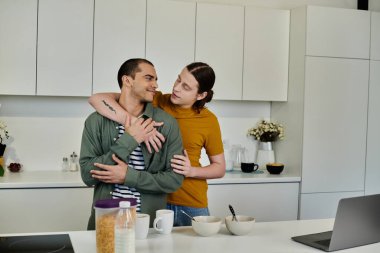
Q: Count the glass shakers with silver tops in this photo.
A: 2